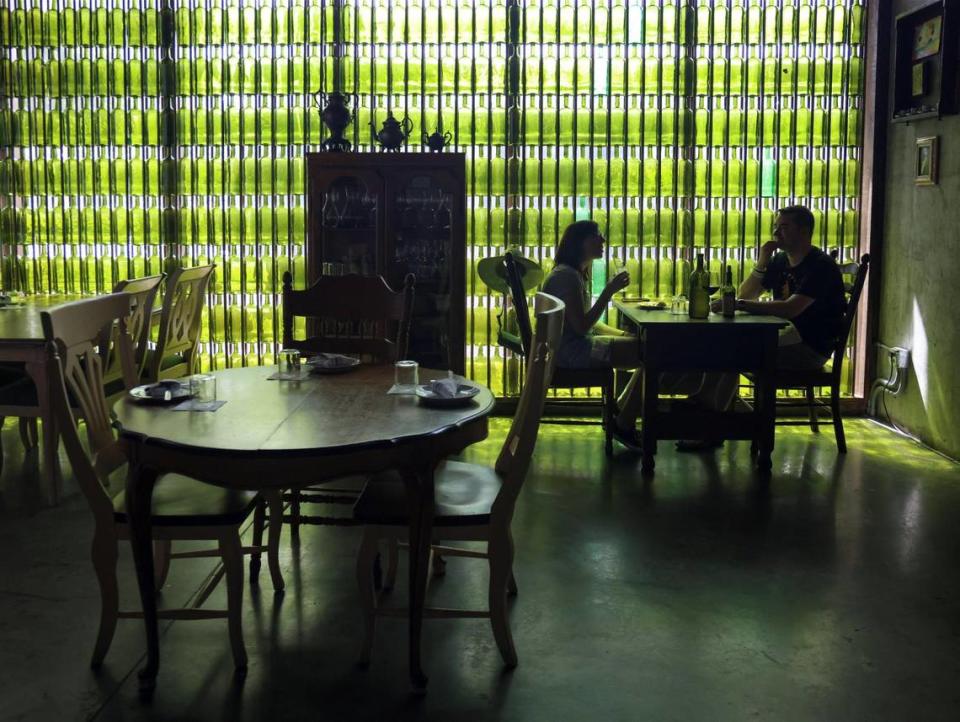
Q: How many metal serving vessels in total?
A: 3